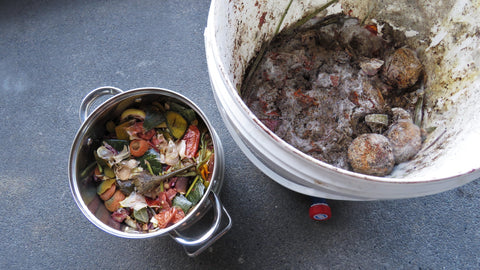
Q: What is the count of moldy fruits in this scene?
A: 3